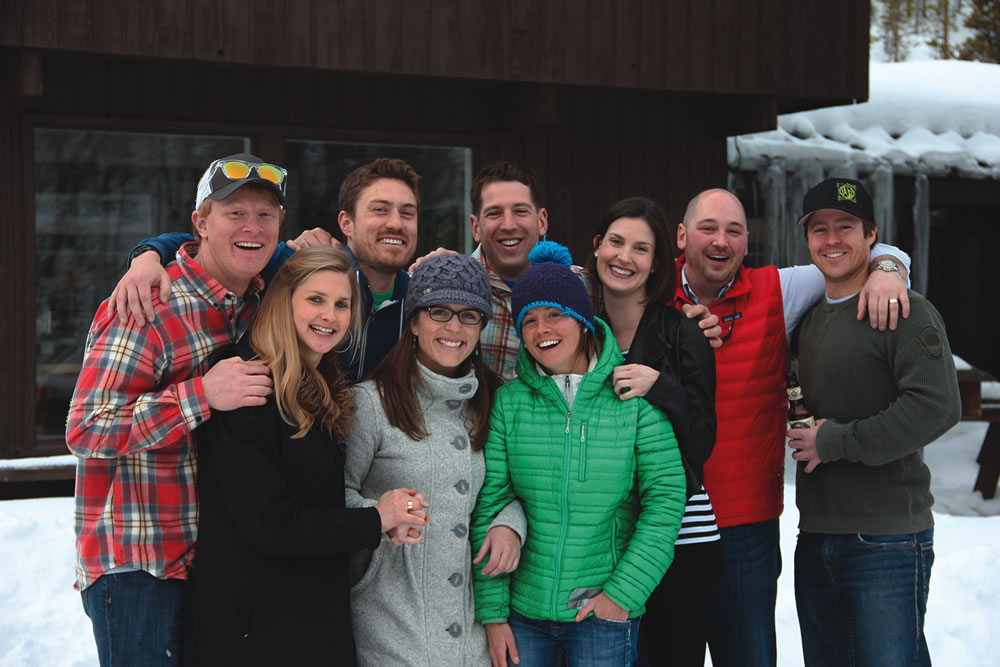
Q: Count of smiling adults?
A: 9